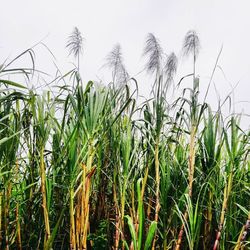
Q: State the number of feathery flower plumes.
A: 5